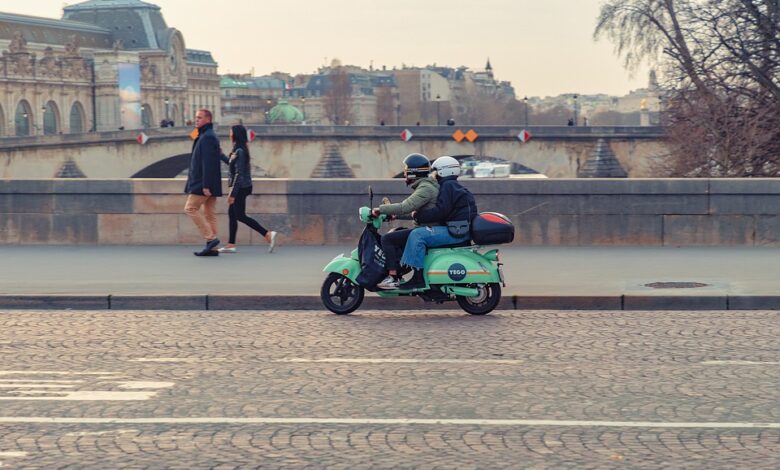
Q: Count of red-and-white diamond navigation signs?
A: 4